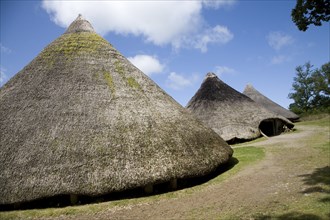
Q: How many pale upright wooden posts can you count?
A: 3